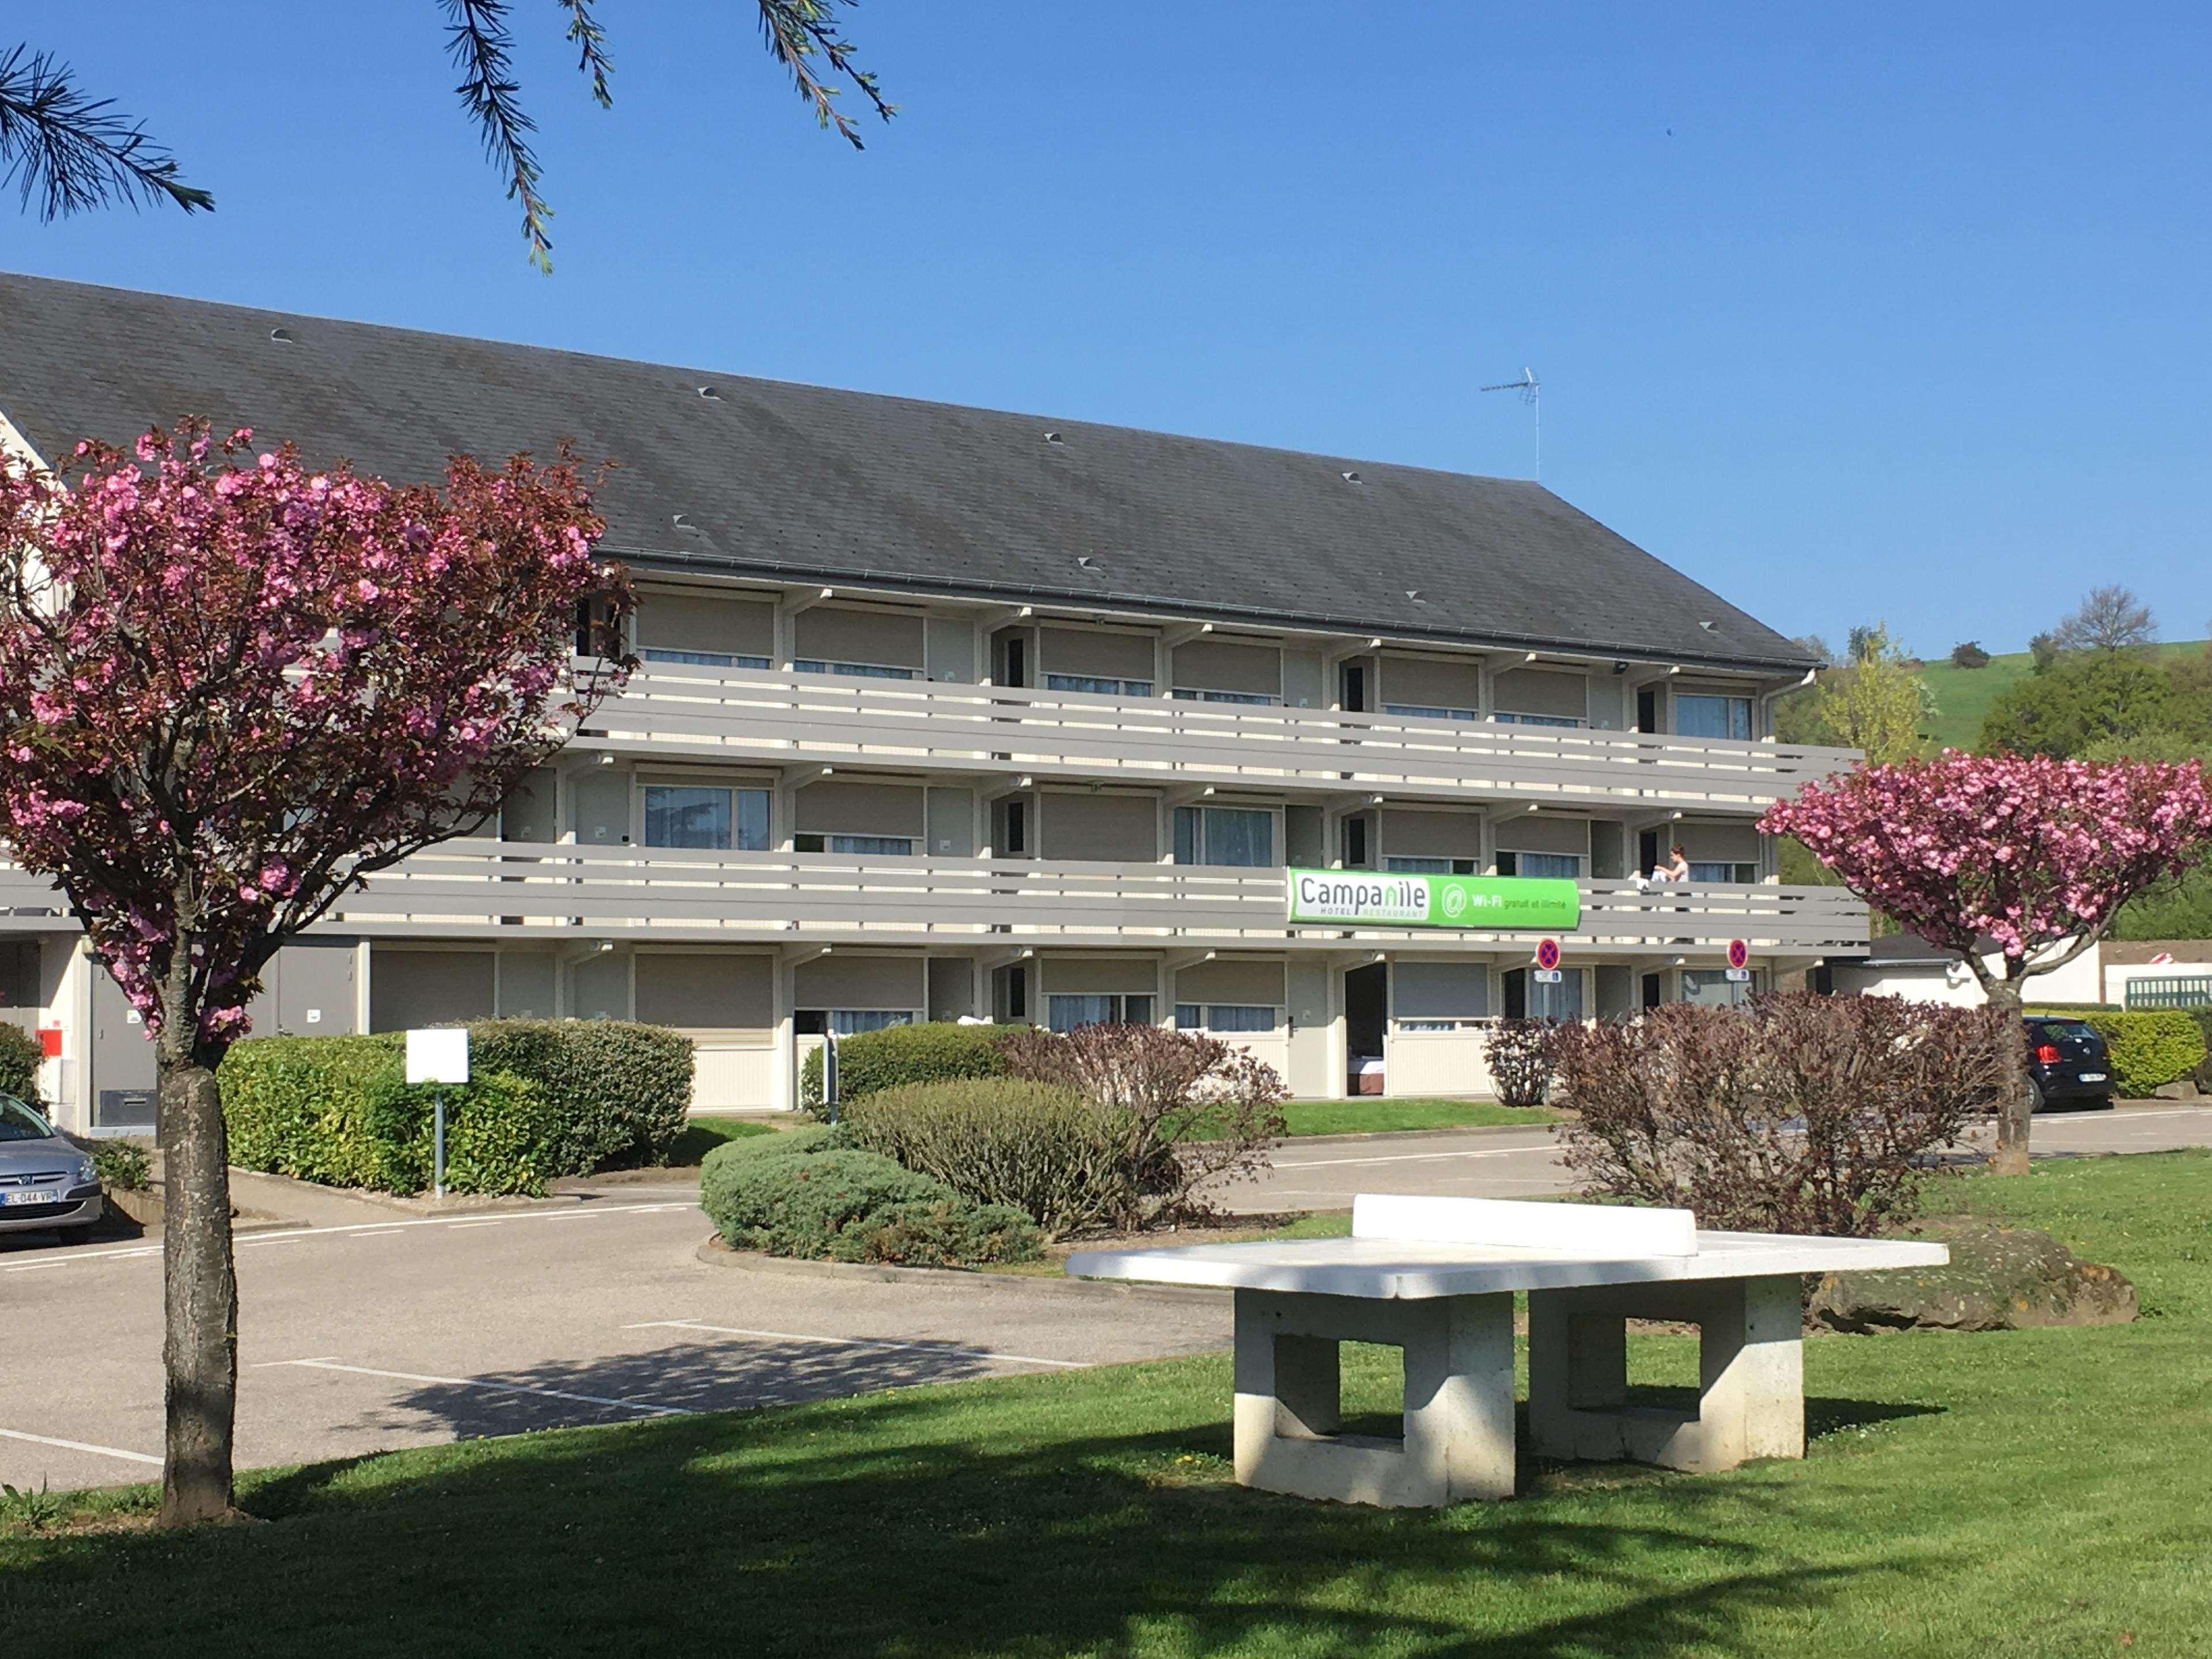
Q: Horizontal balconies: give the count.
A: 2